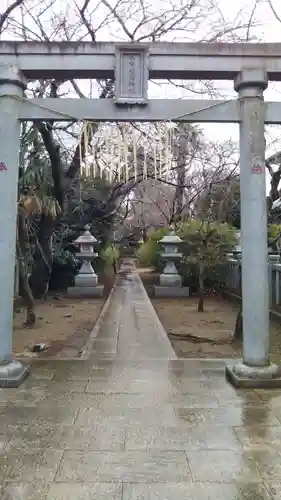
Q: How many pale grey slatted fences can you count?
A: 1